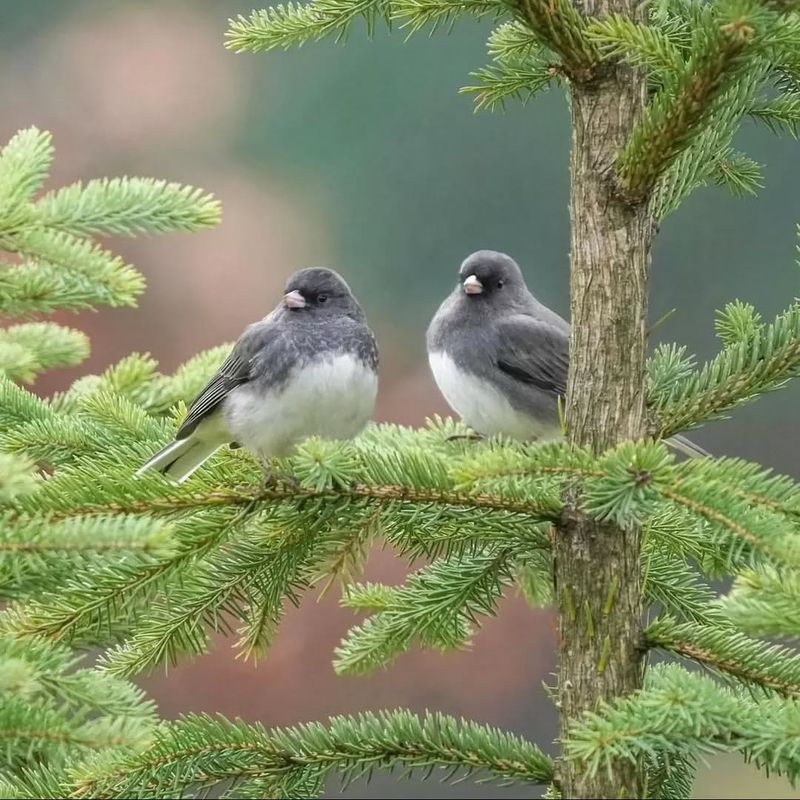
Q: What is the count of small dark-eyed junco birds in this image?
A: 2